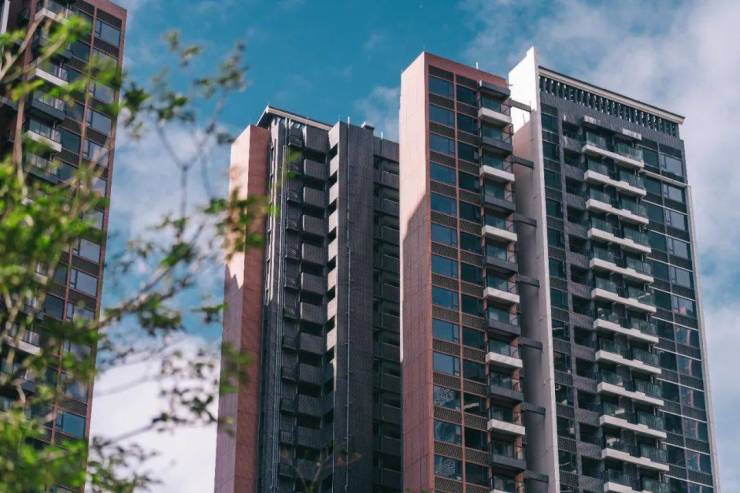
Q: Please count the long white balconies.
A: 12